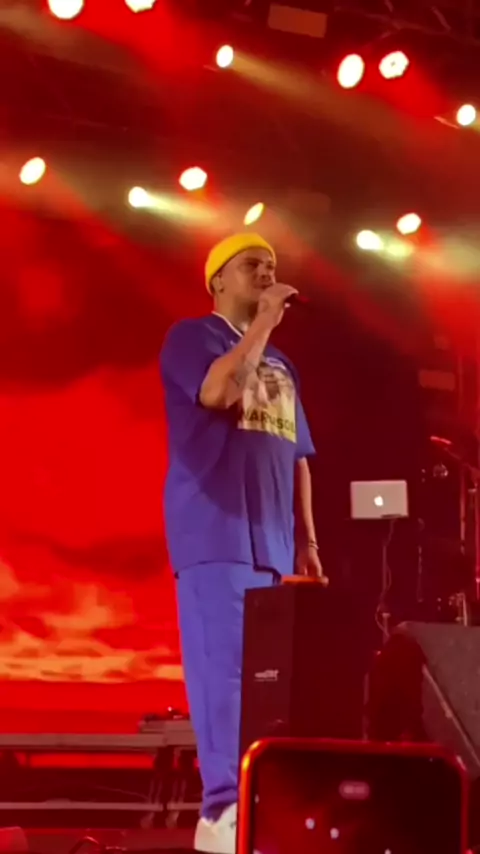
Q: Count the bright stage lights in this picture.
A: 12